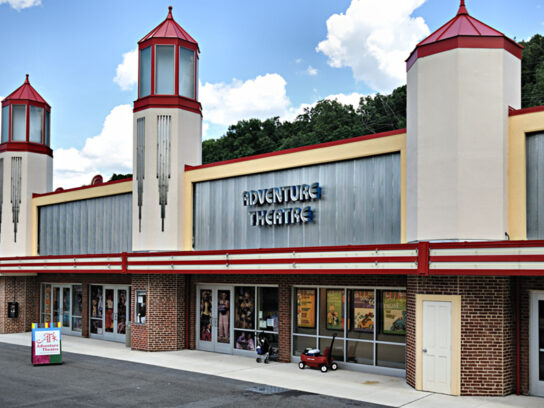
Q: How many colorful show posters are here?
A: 4